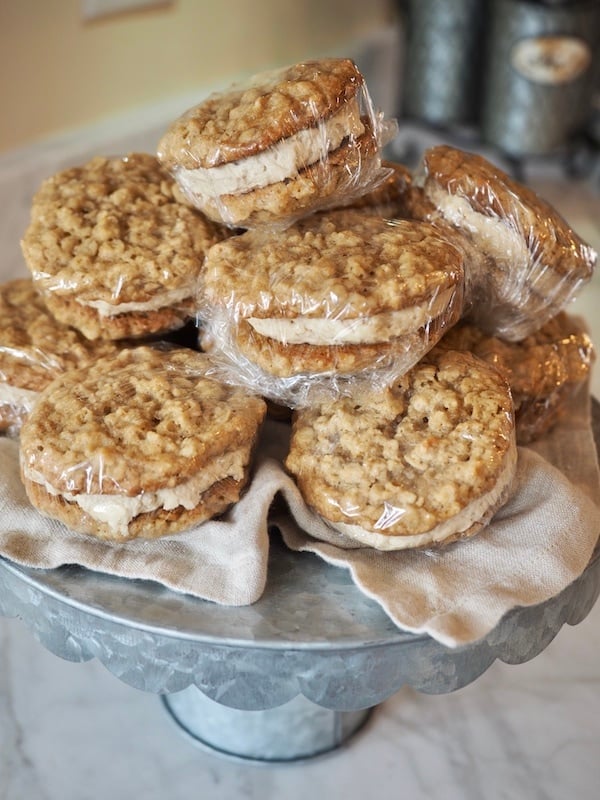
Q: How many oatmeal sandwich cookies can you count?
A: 9